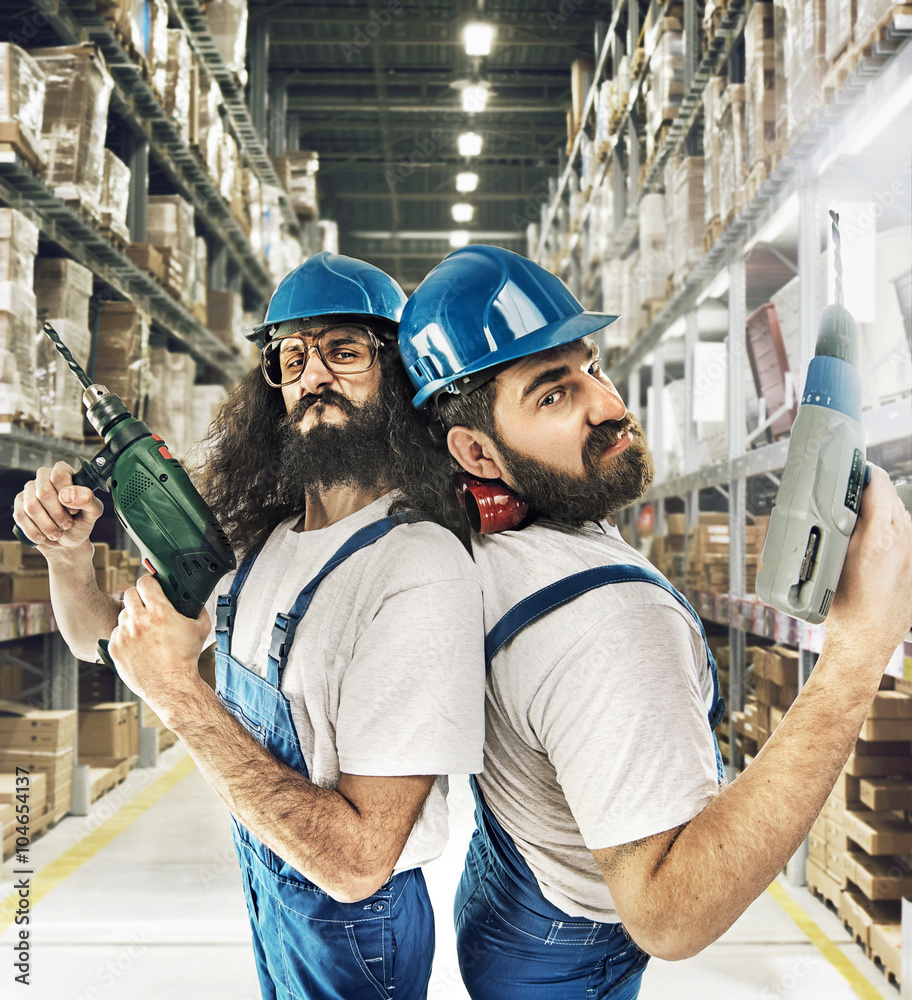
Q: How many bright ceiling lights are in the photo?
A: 6